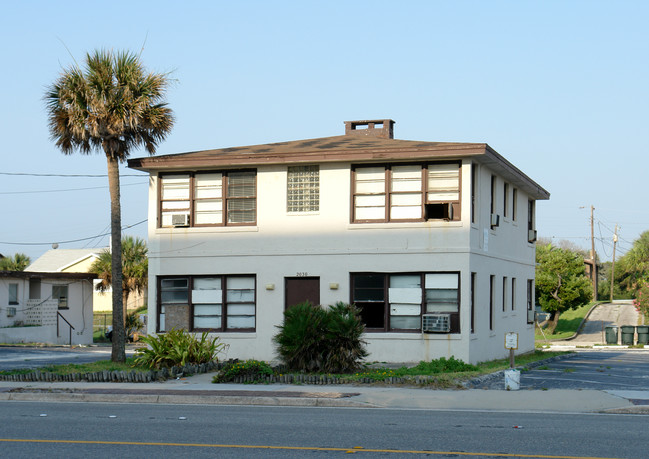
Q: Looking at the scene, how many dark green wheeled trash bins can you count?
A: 3